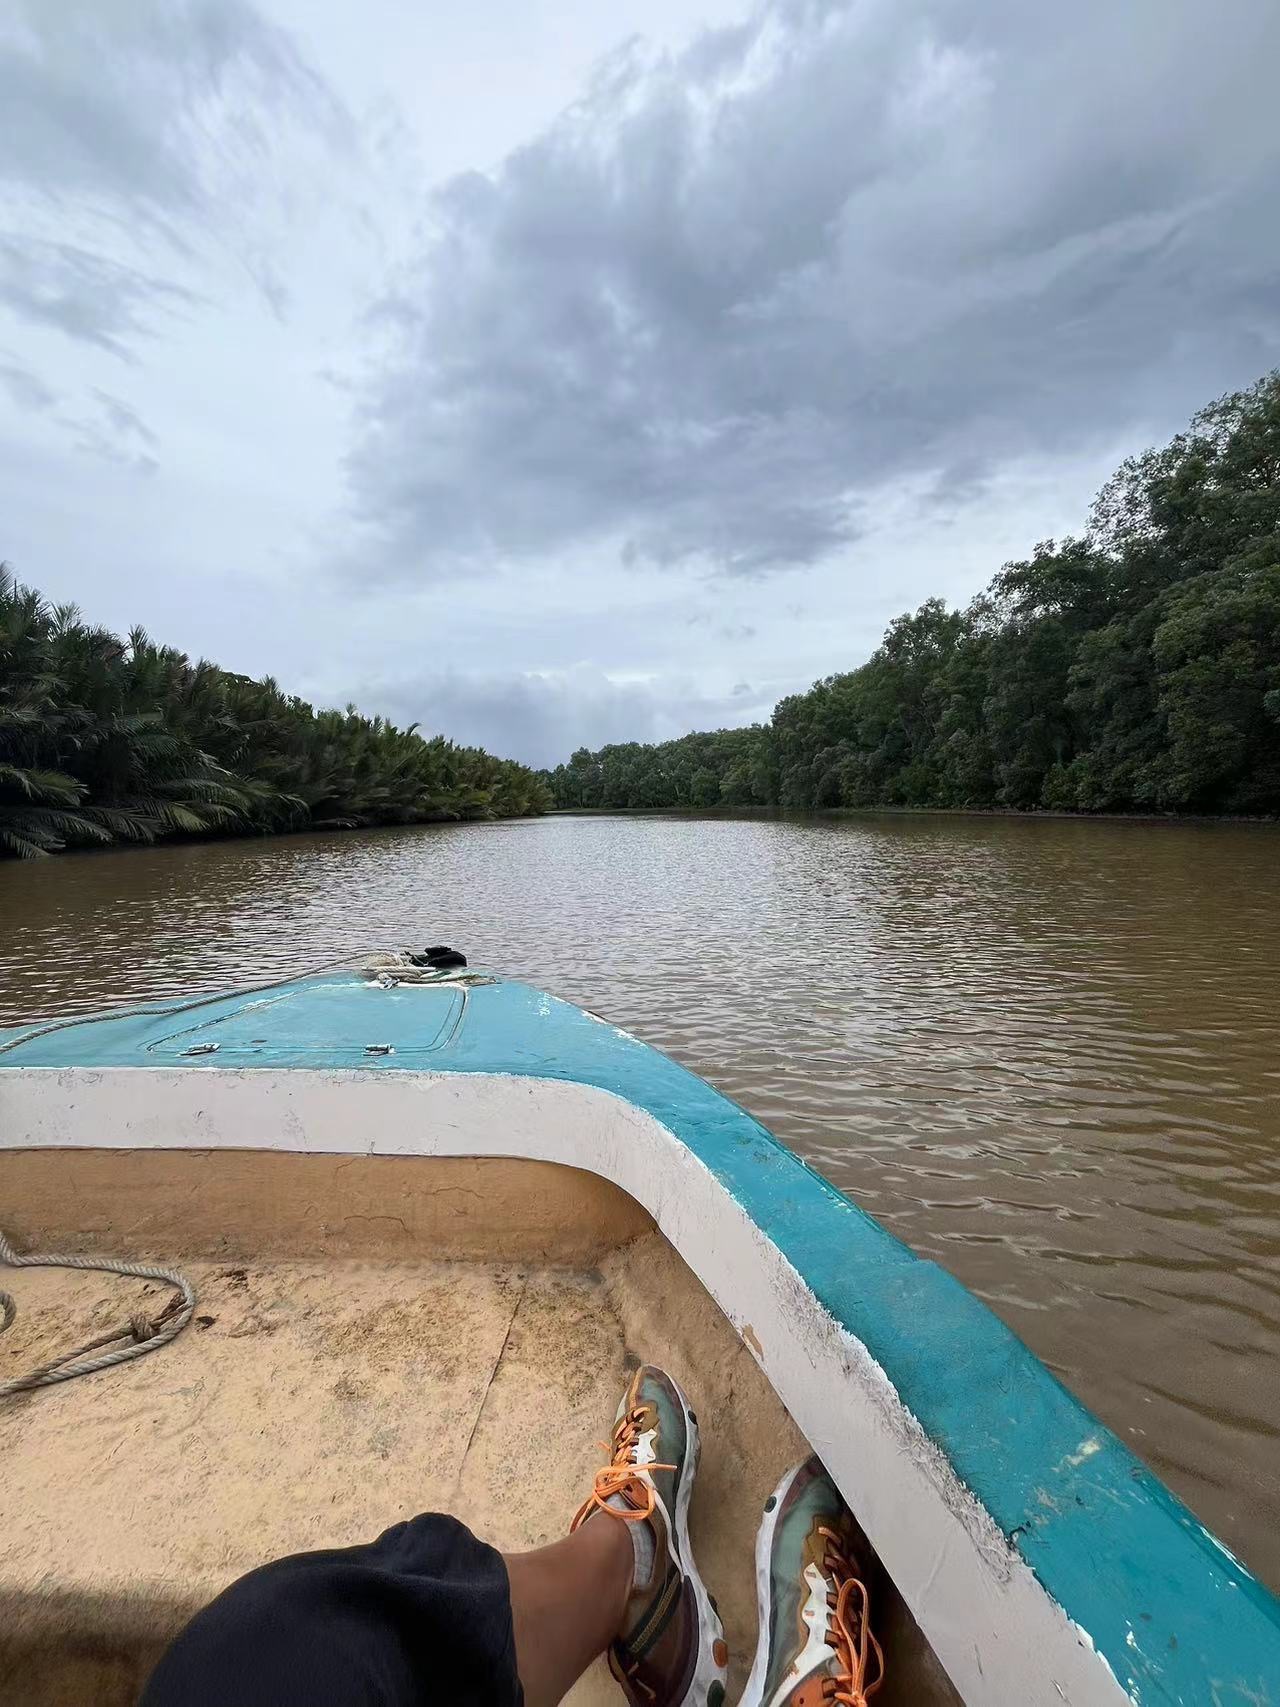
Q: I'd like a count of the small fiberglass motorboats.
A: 1